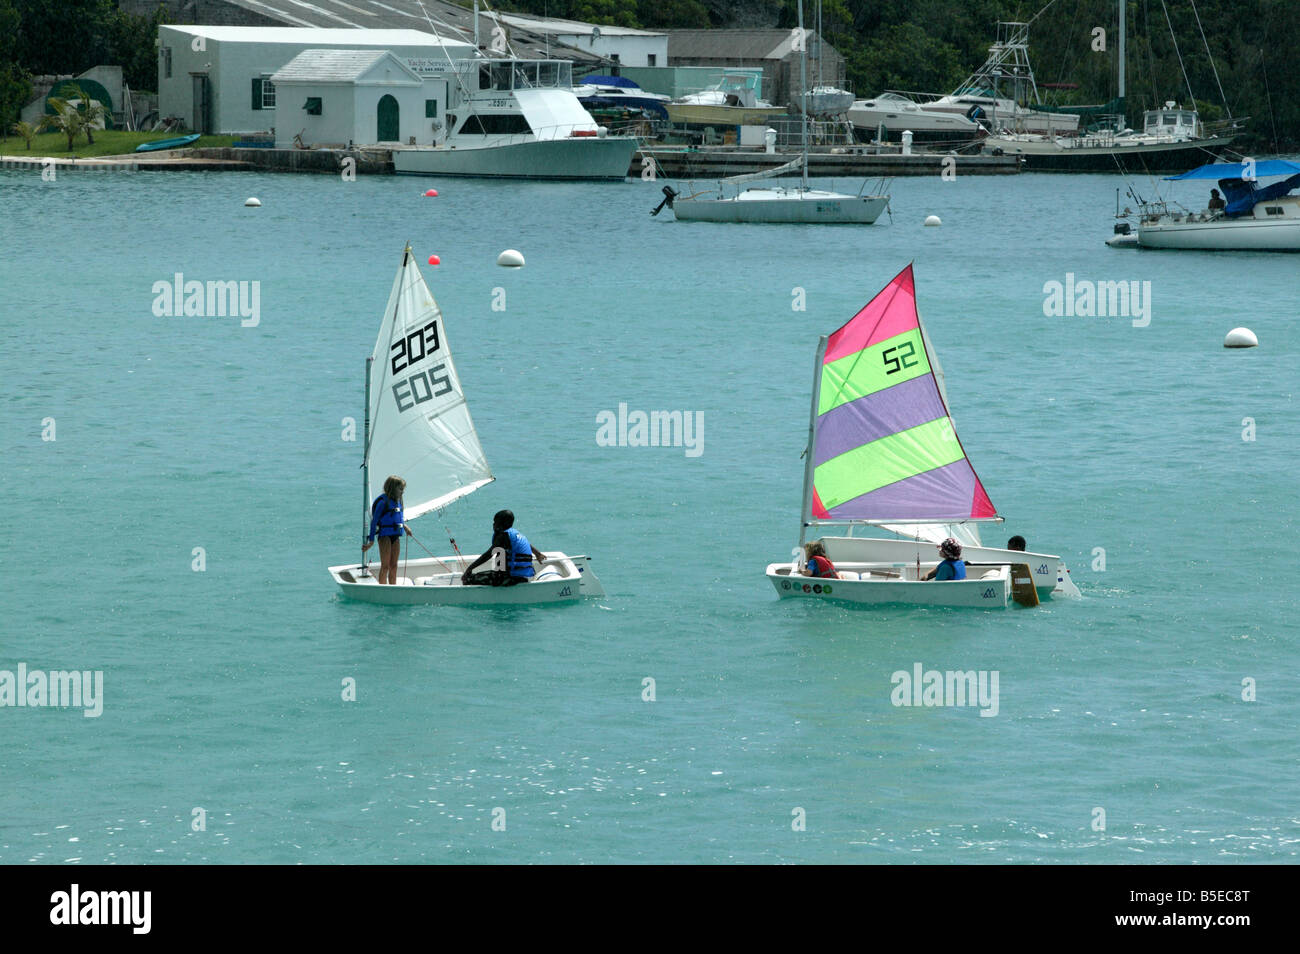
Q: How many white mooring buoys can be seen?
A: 4